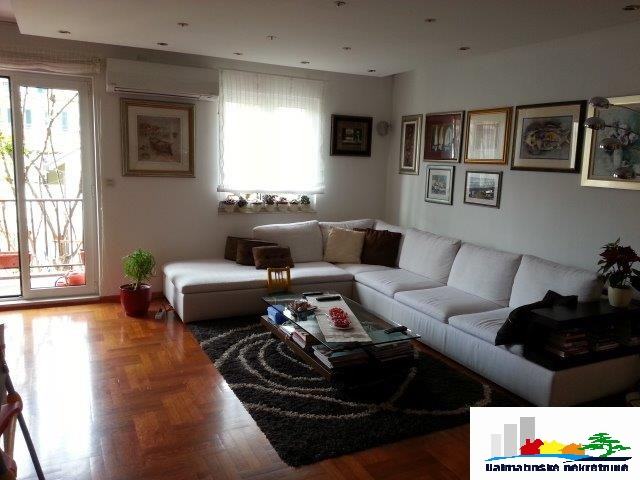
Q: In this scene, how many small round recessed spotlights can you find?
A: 12